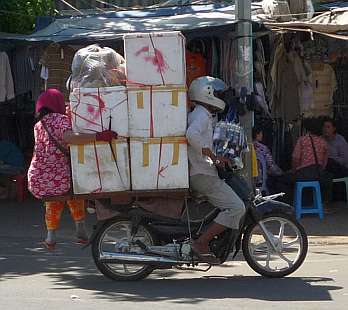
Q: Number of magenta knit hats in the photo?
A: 1